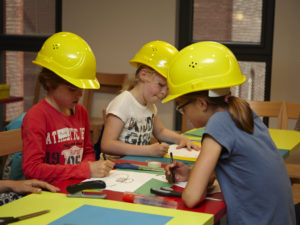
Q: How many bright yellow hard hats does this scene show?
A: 3